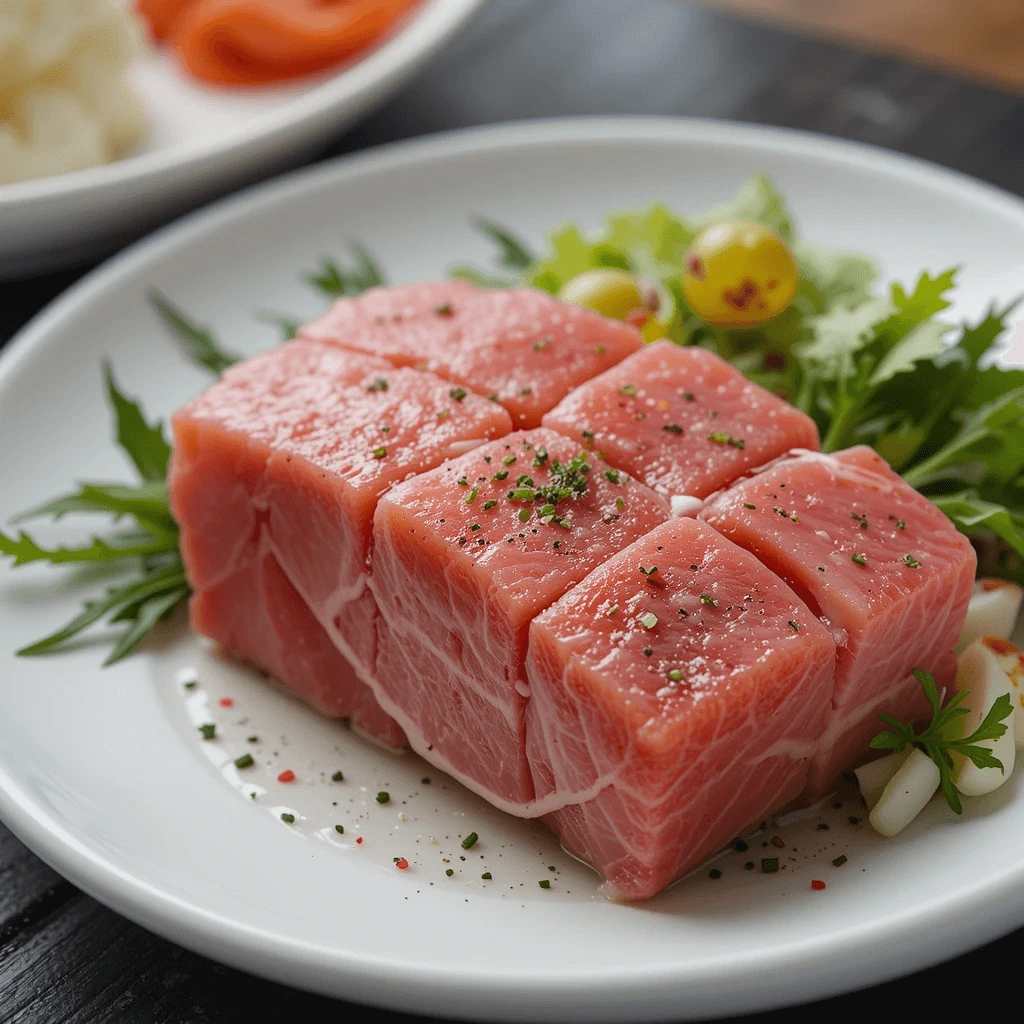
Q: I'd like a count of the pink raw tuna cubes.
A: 6